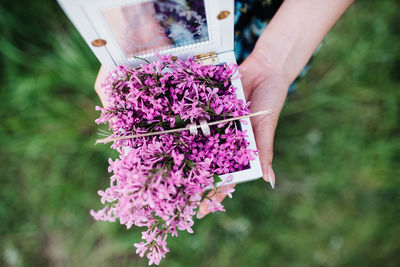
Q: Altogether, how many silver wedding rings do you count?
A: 2